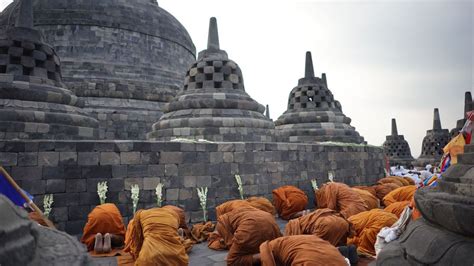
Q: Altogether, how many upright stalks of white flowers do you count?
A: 8